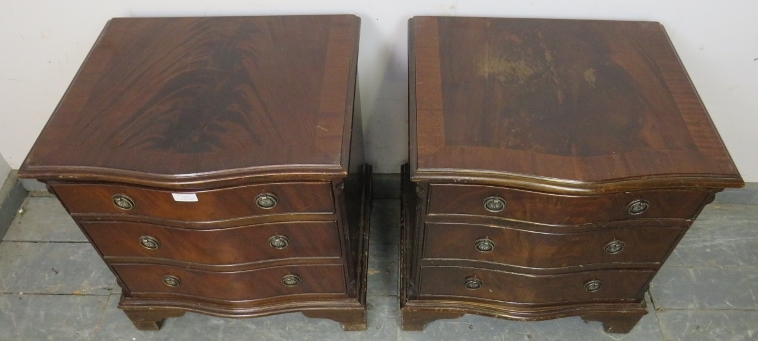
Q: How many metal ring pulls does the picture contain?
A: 12